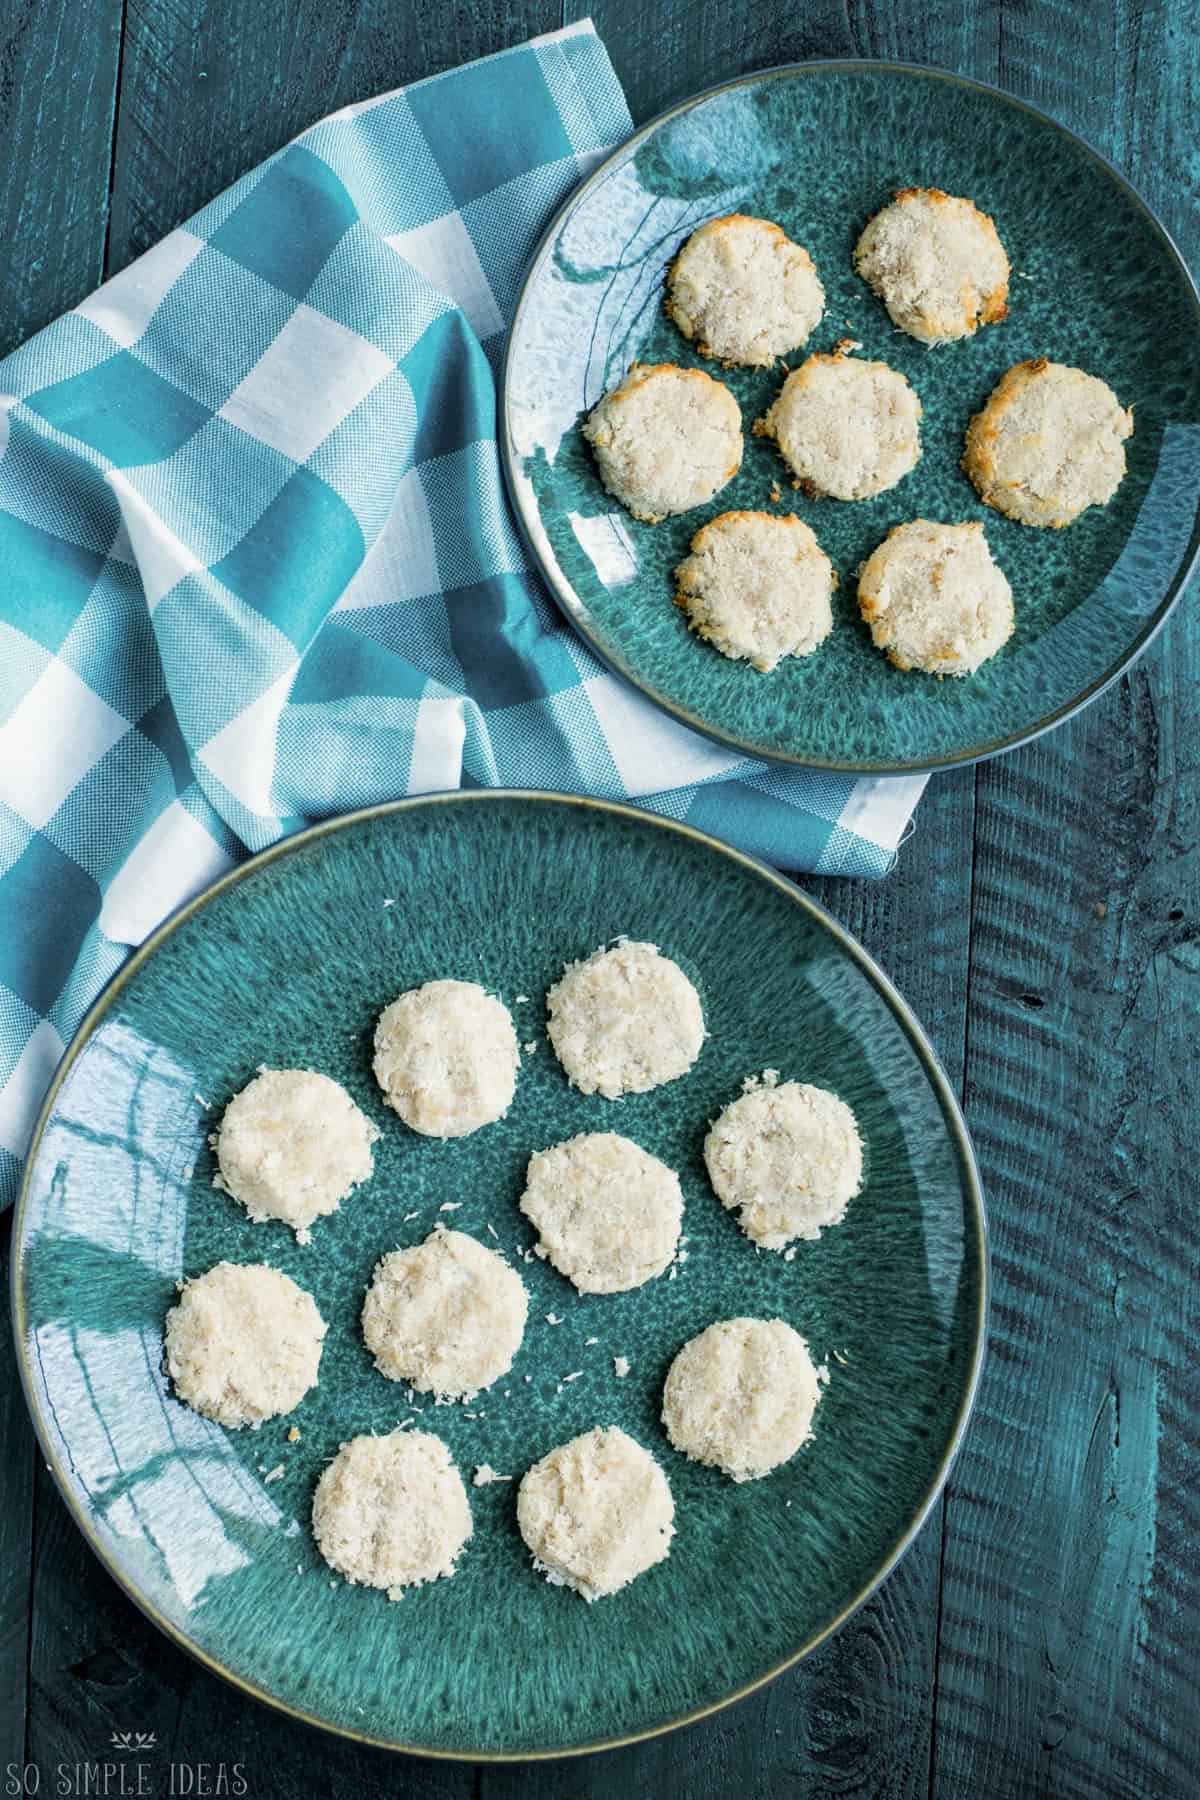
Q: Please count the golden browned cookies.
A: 7